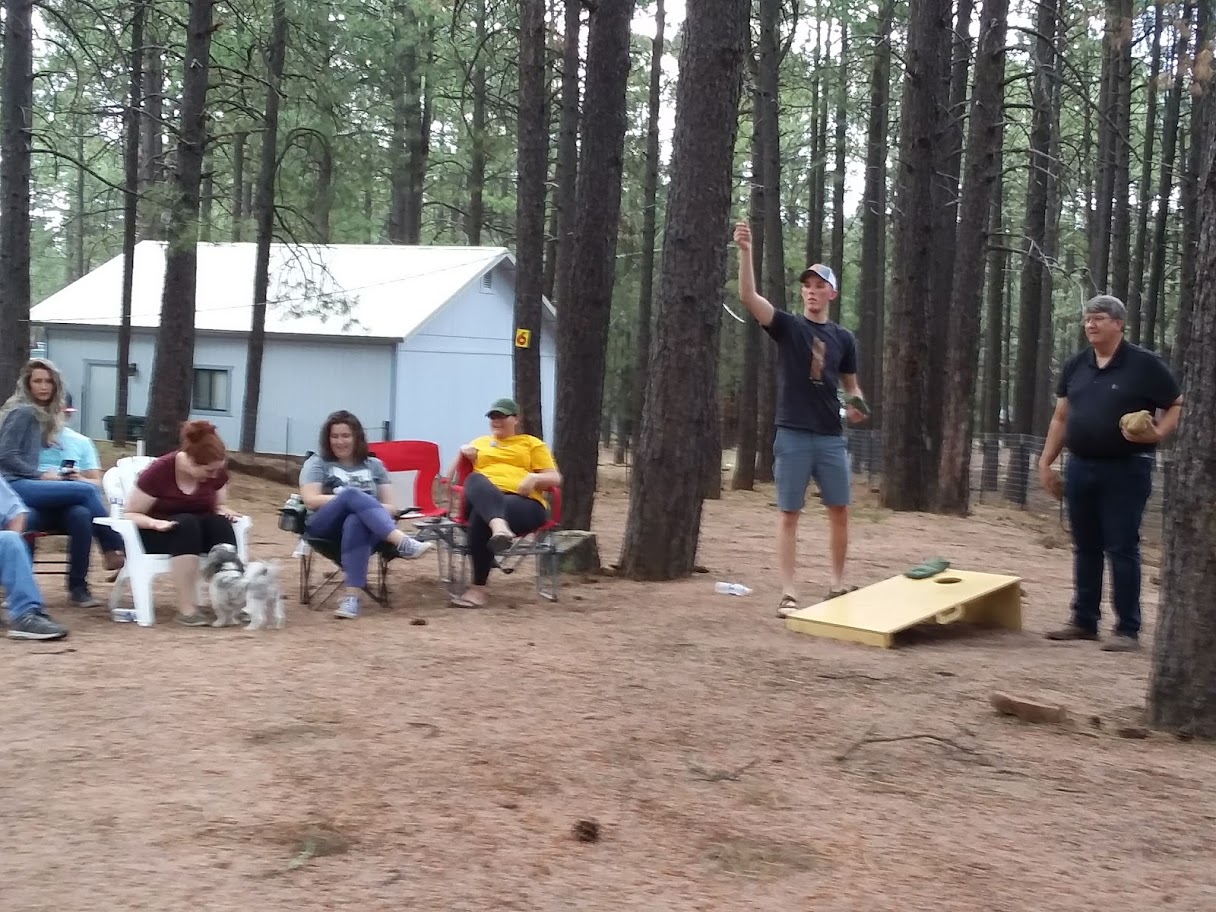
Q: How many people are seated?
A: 6